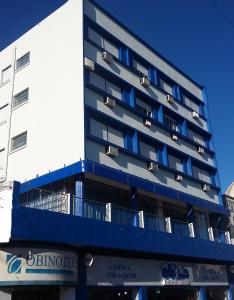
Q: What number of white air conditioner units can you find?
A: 13